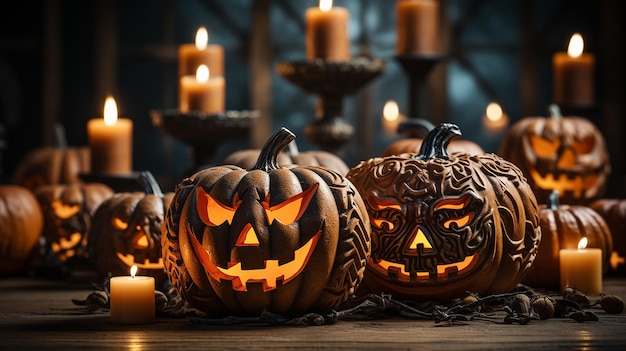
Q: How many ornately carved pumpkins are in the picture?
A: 2